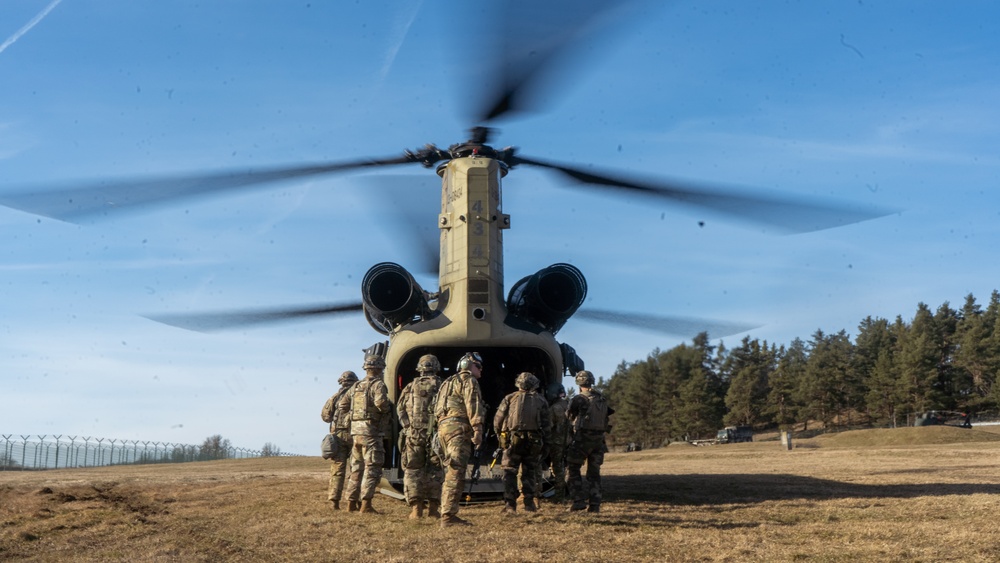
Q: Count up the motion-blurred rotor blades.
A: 6